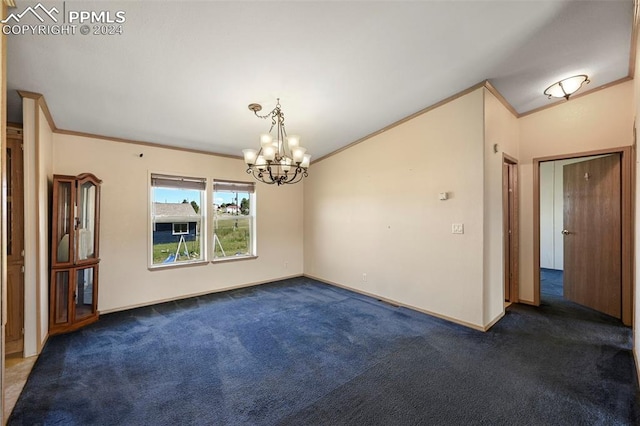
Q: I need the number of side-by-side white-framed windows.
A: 2